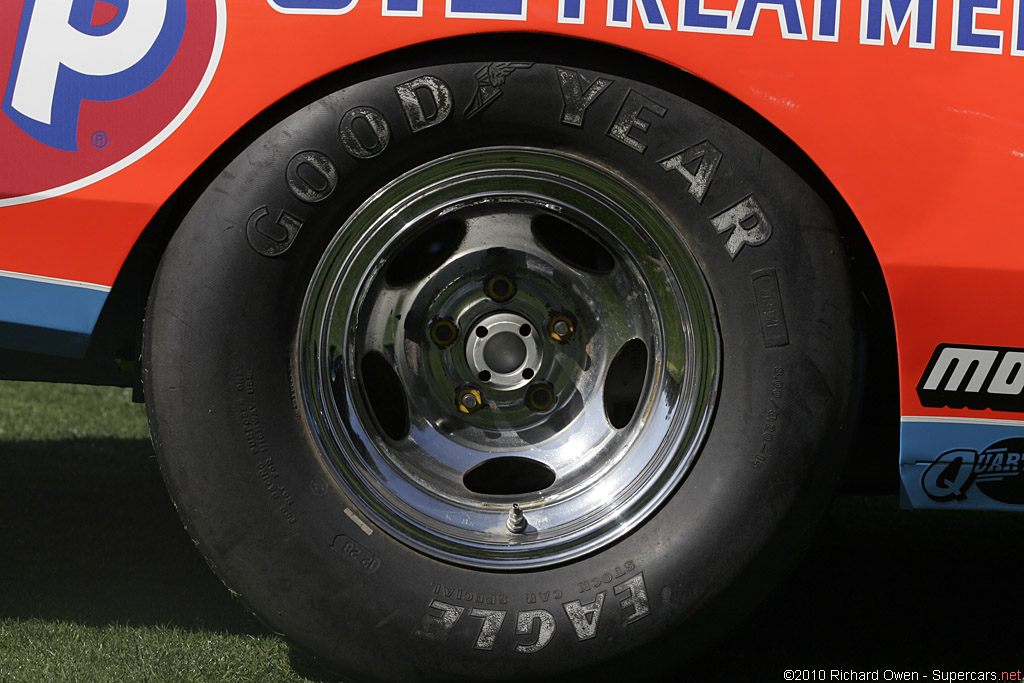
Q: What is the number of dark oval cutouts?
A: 5